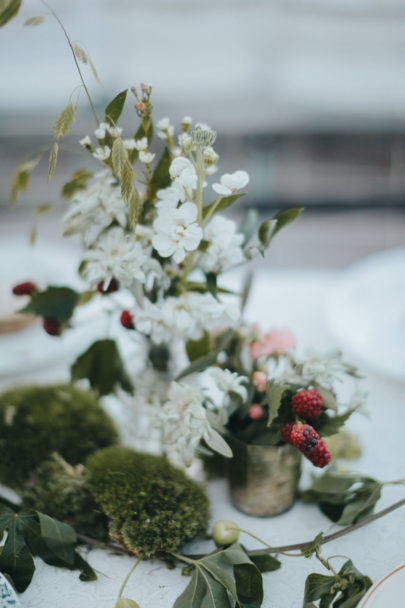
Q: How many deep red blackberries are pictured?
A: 8